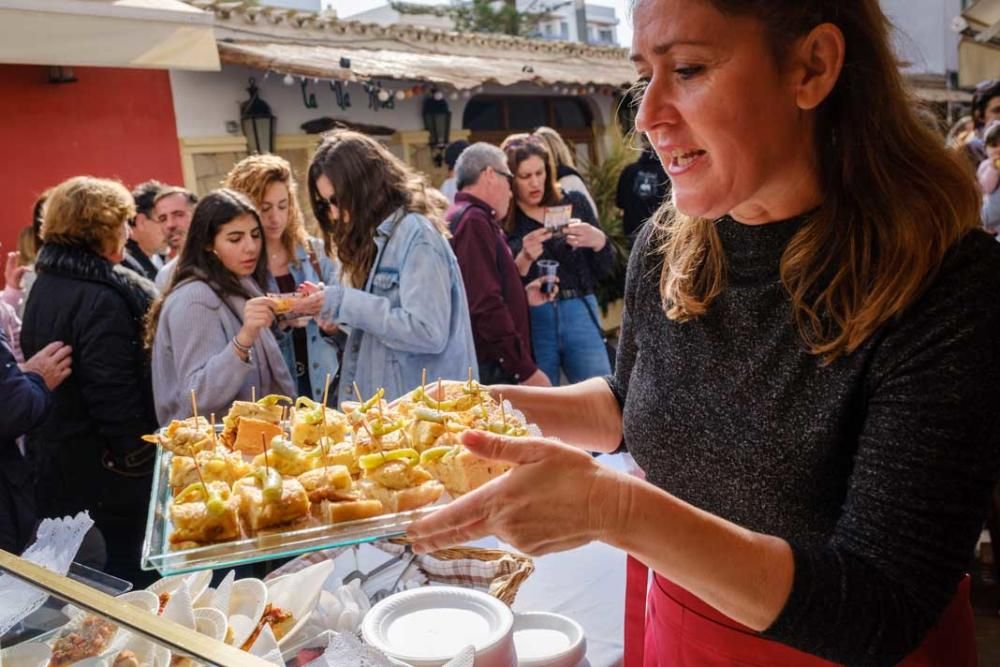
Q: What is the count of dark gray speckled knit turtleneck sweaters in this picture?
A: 1